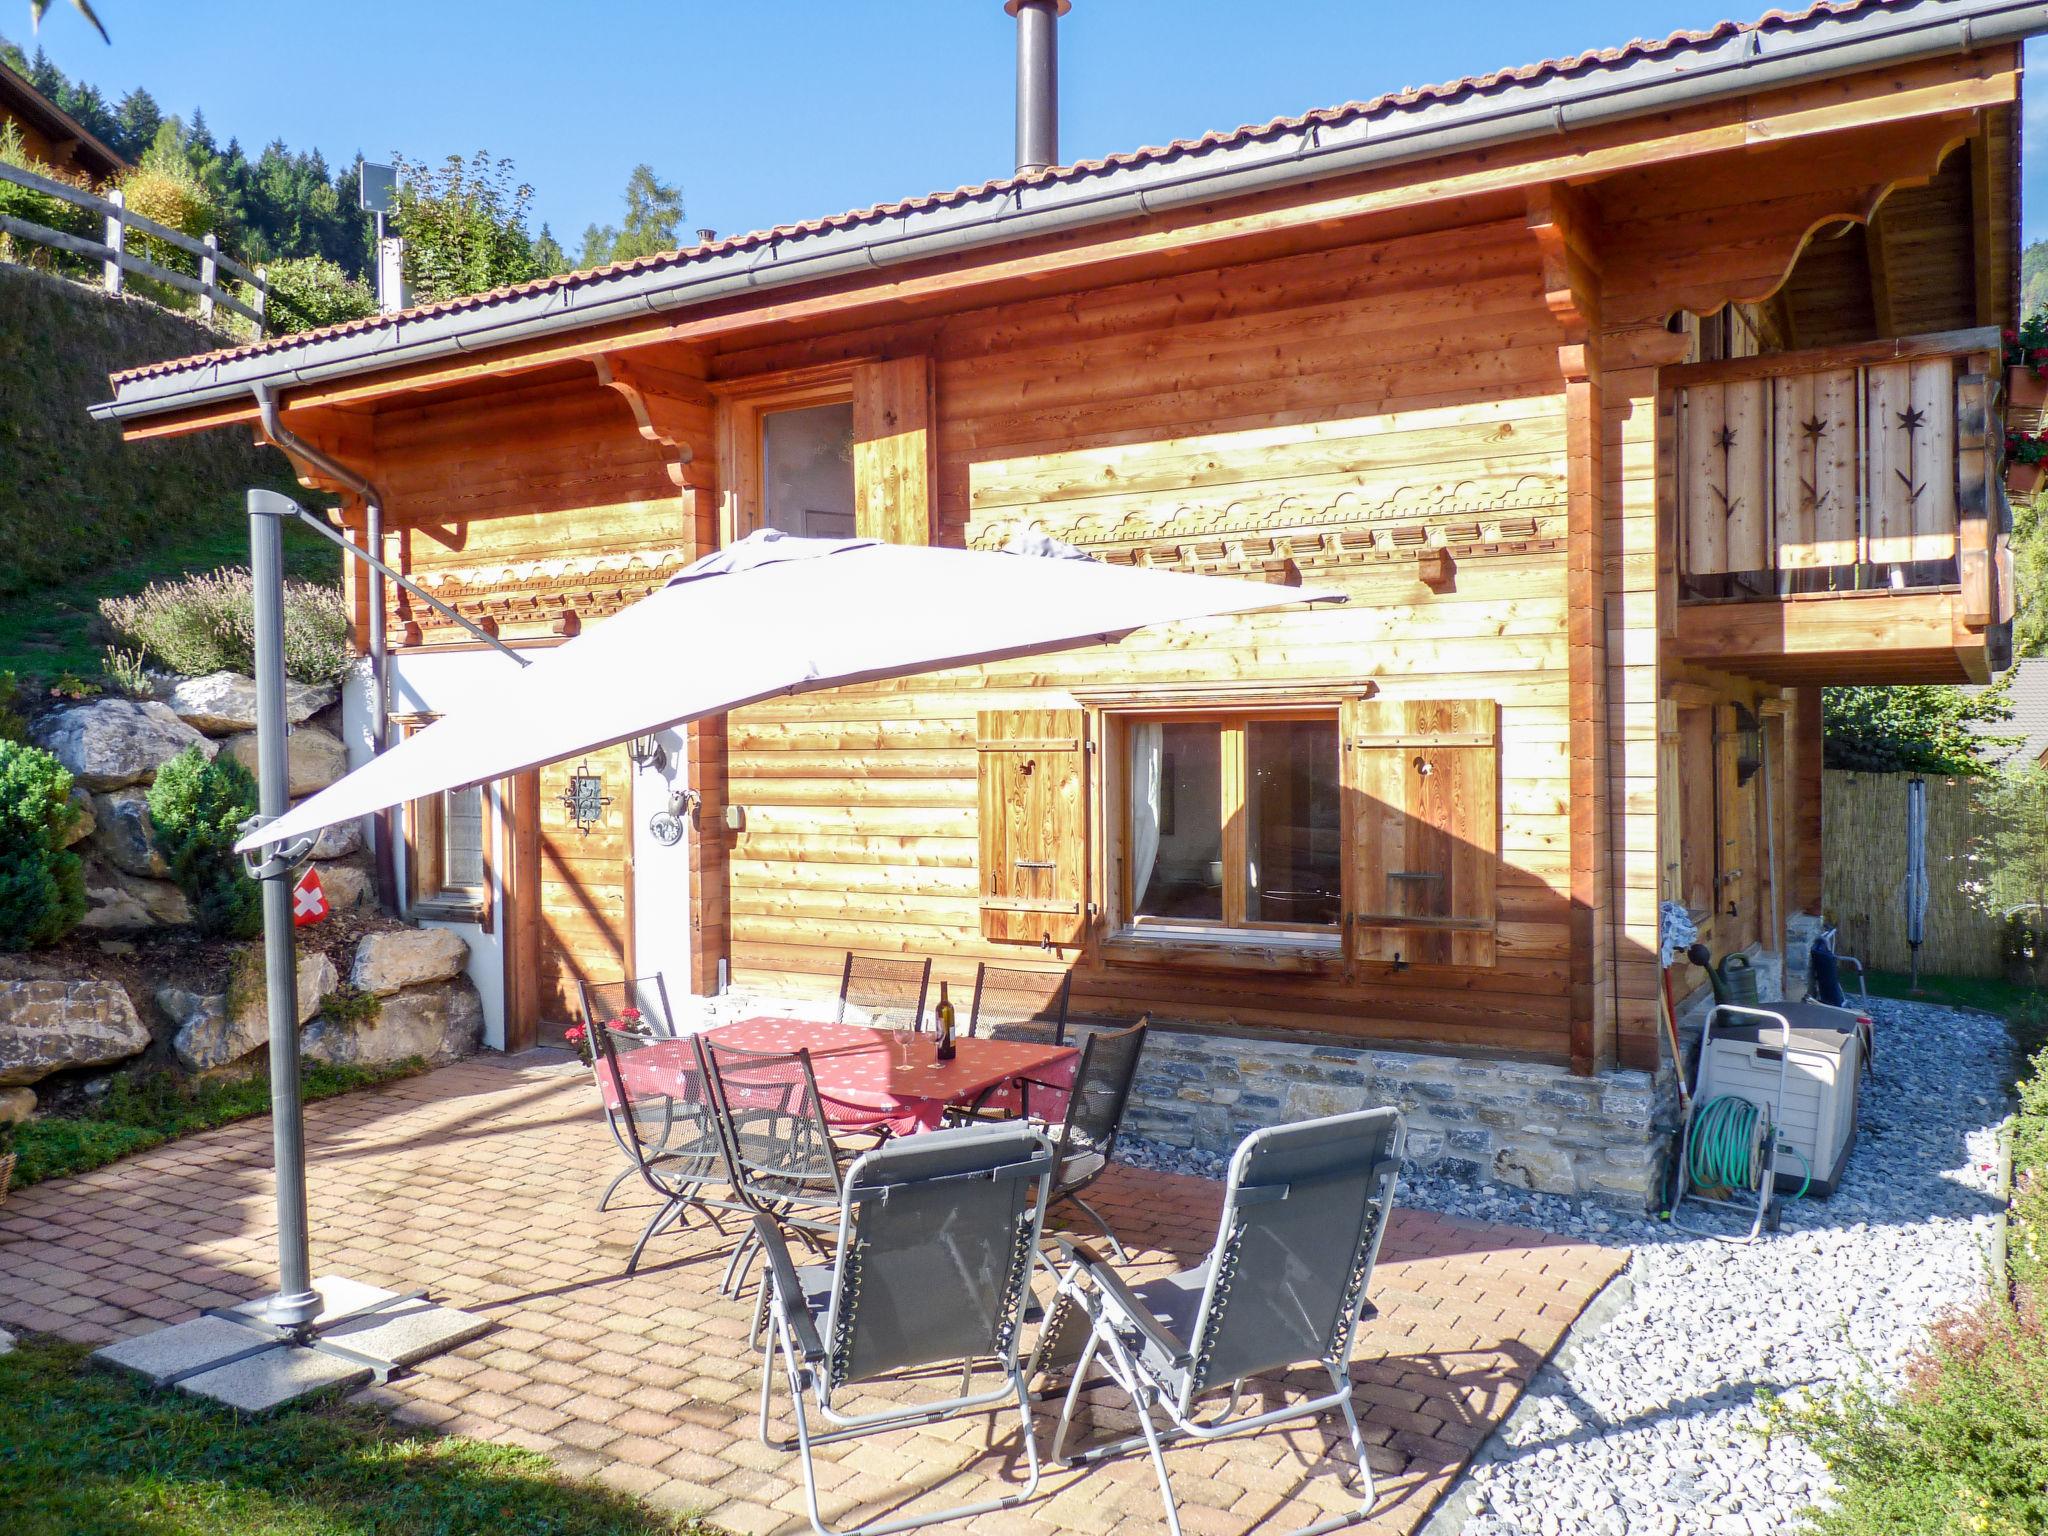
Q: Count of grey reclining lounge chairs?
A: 2